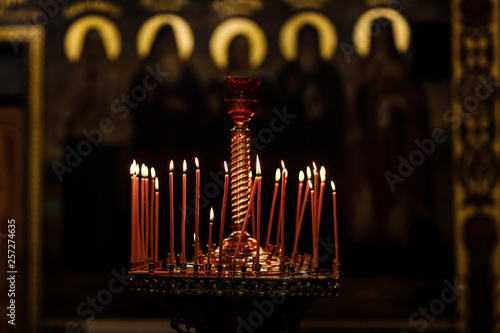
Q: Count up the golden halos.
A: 5